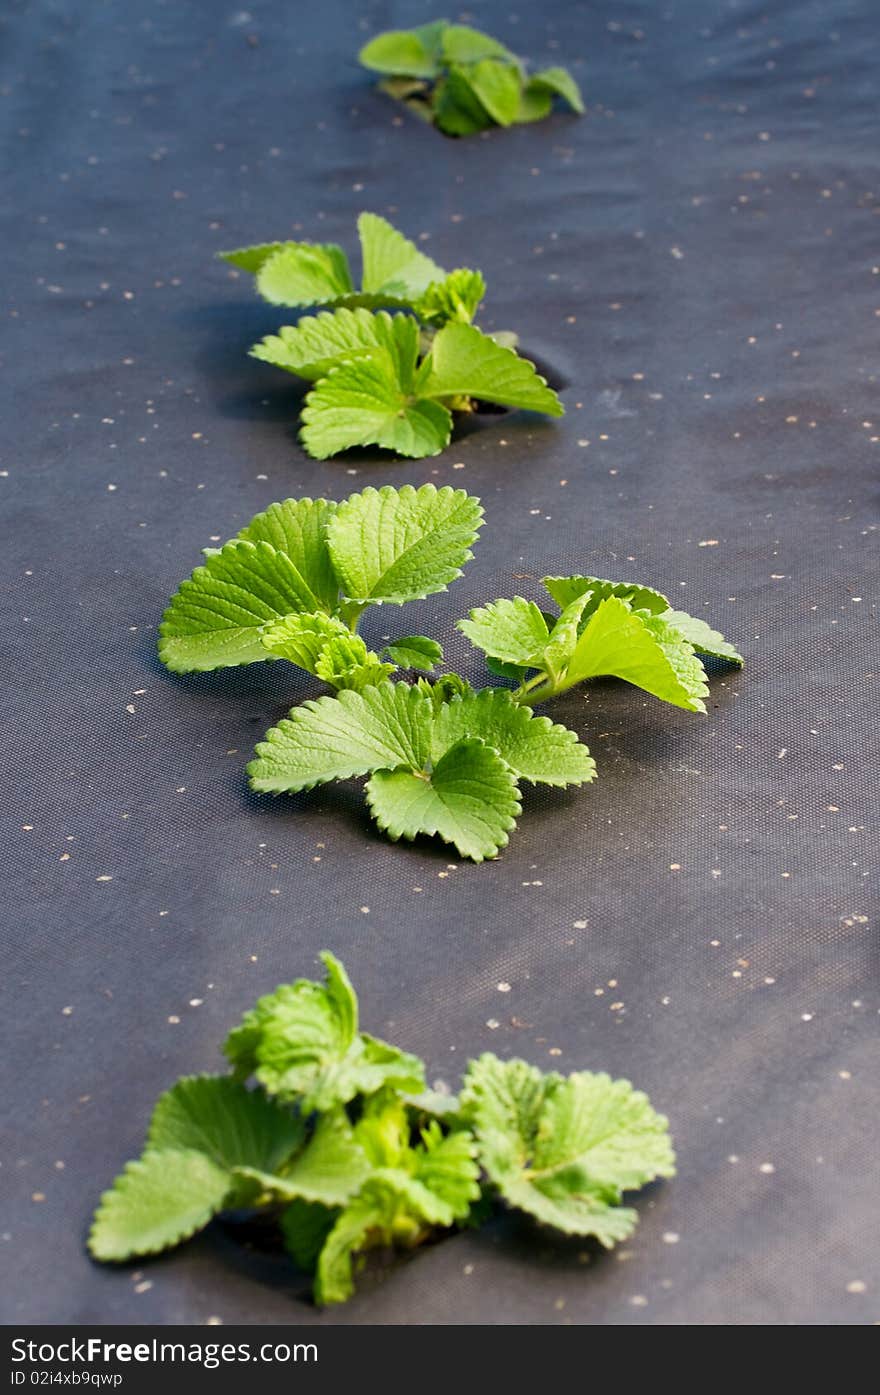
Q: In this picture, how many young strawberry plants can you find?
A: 4